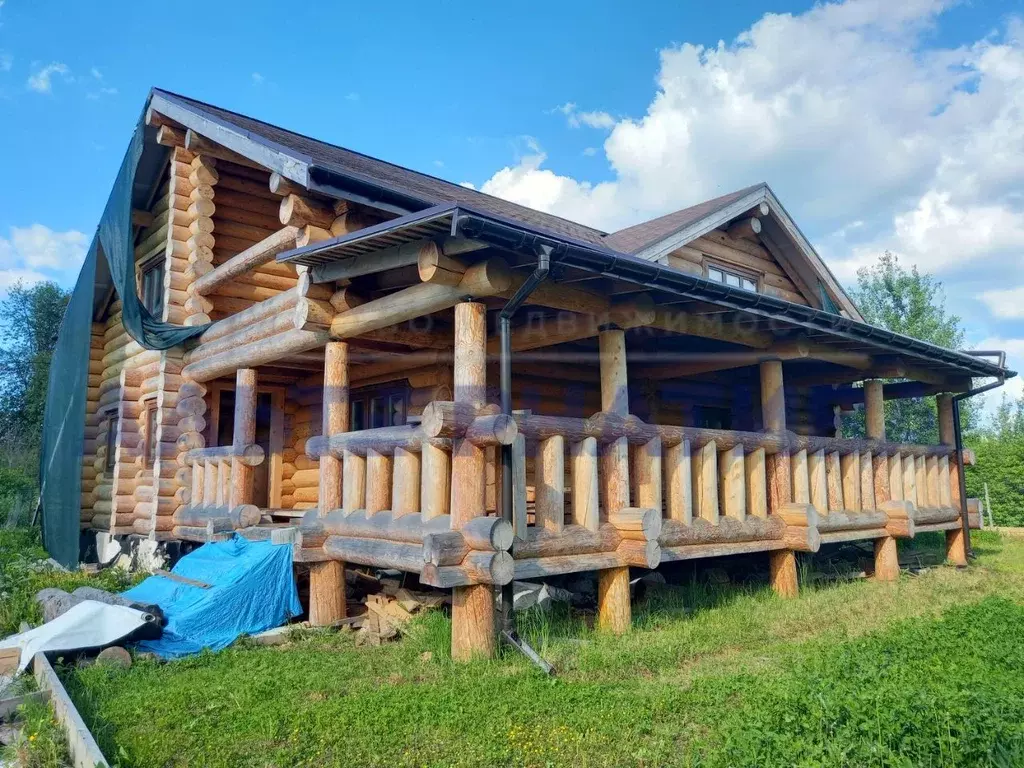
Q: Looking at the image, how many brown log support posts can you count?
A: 7